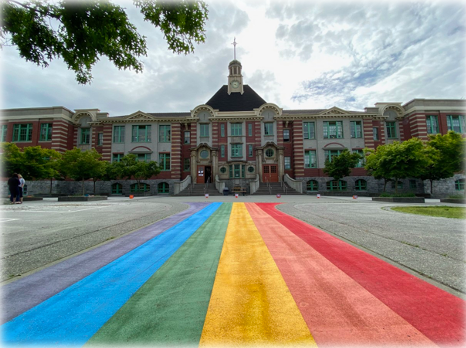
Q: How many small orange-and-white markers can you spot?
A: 6